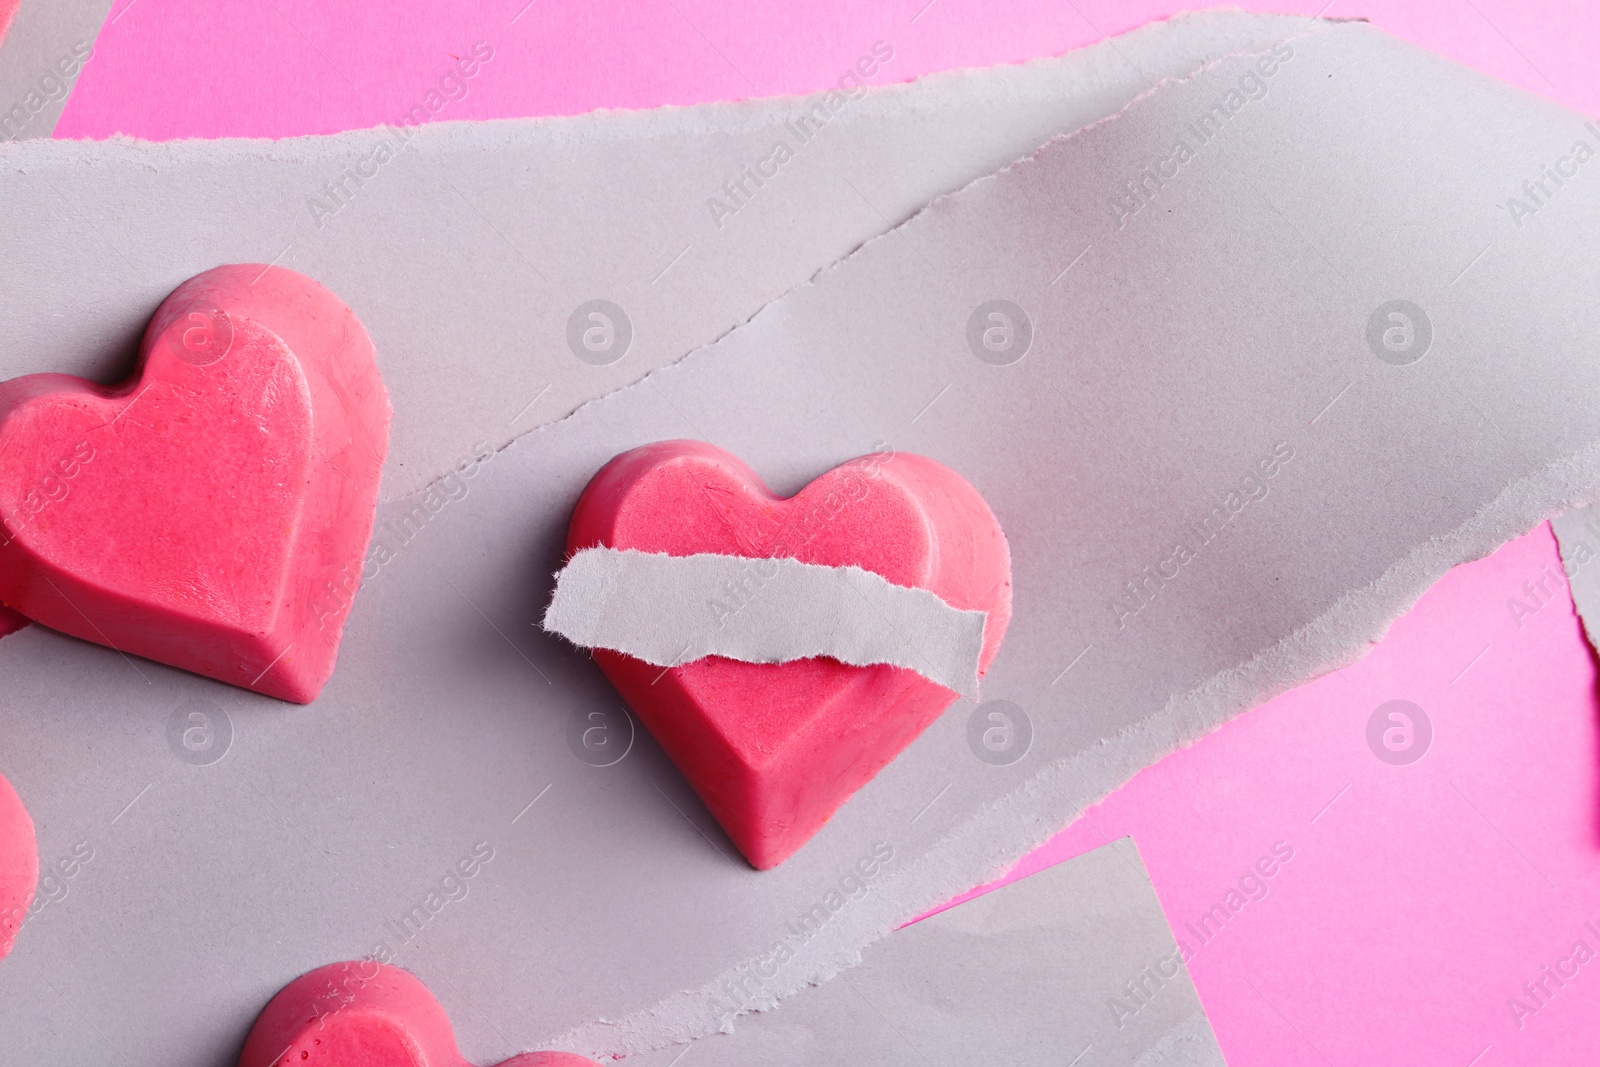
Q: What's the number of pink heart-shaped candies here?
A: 4